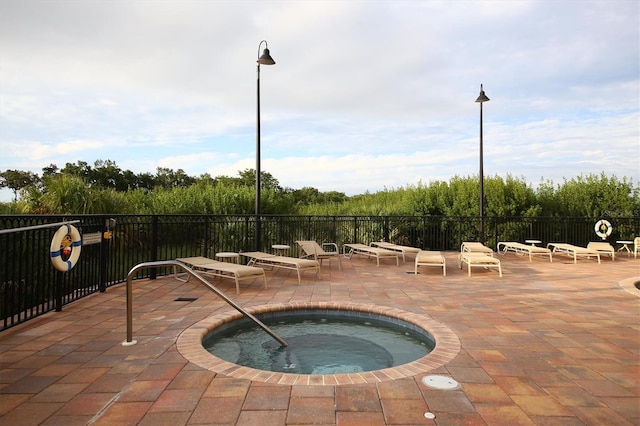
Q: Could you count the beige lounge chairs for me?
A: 11